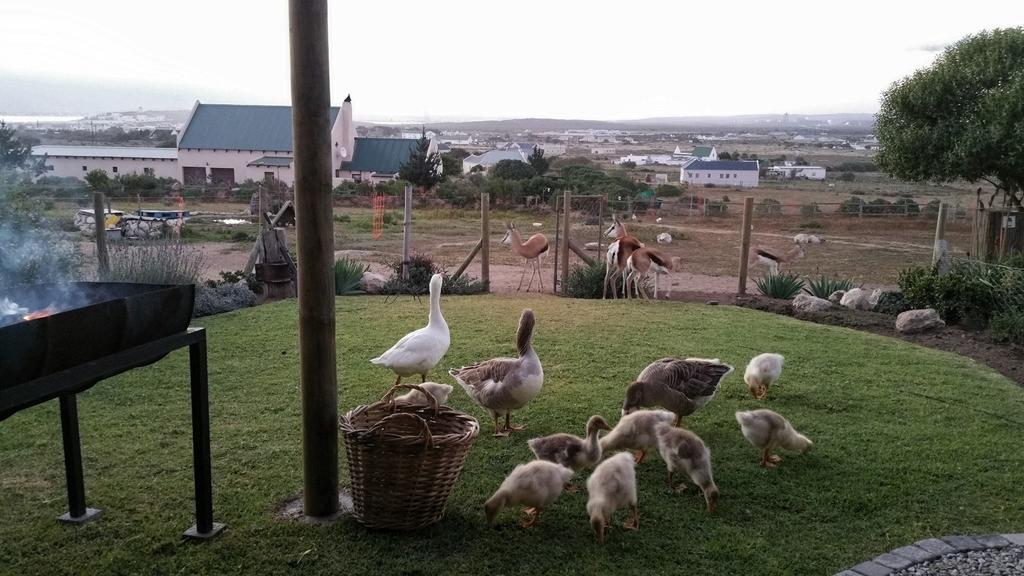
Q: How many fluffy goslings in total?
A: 8